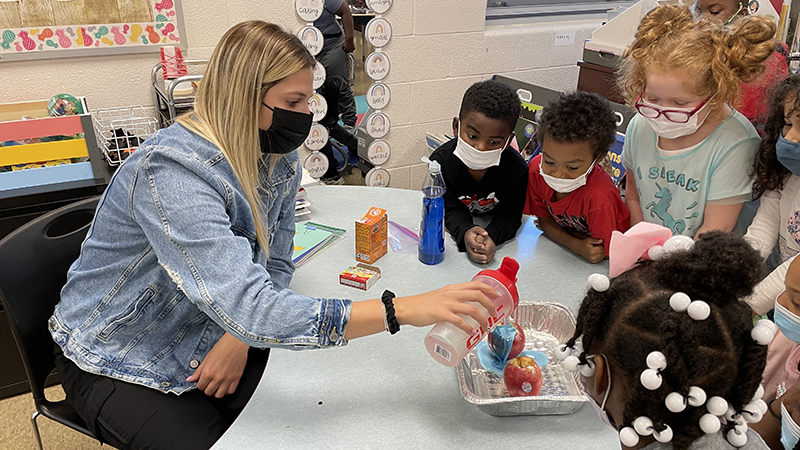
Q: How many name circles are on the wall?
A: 13